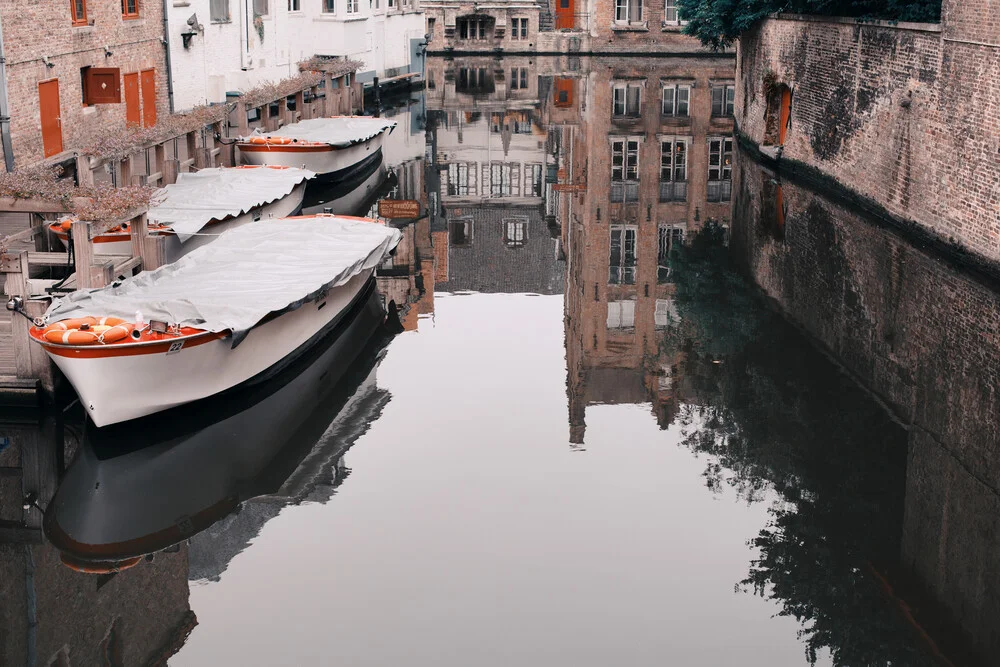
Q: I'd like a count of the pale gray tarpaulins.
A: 3